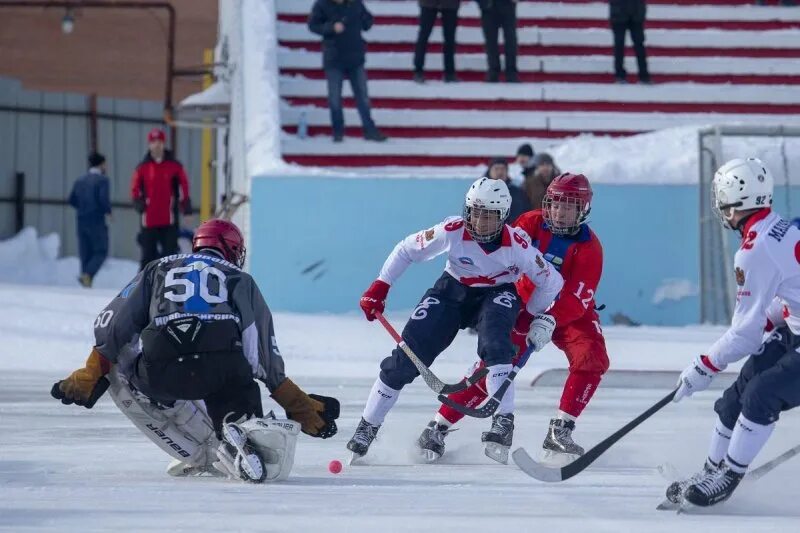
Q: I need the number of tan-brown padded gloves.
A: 2